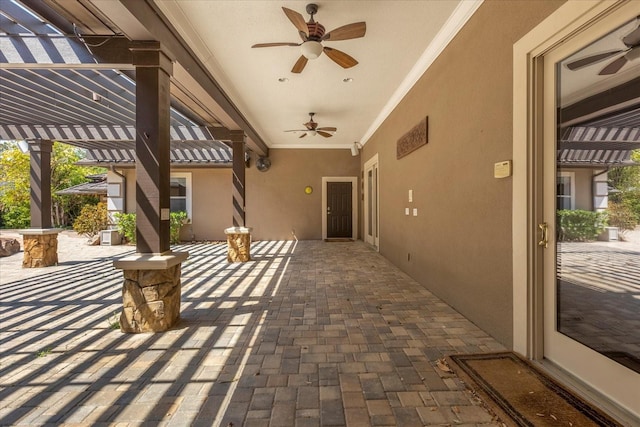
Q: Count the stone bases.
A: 3